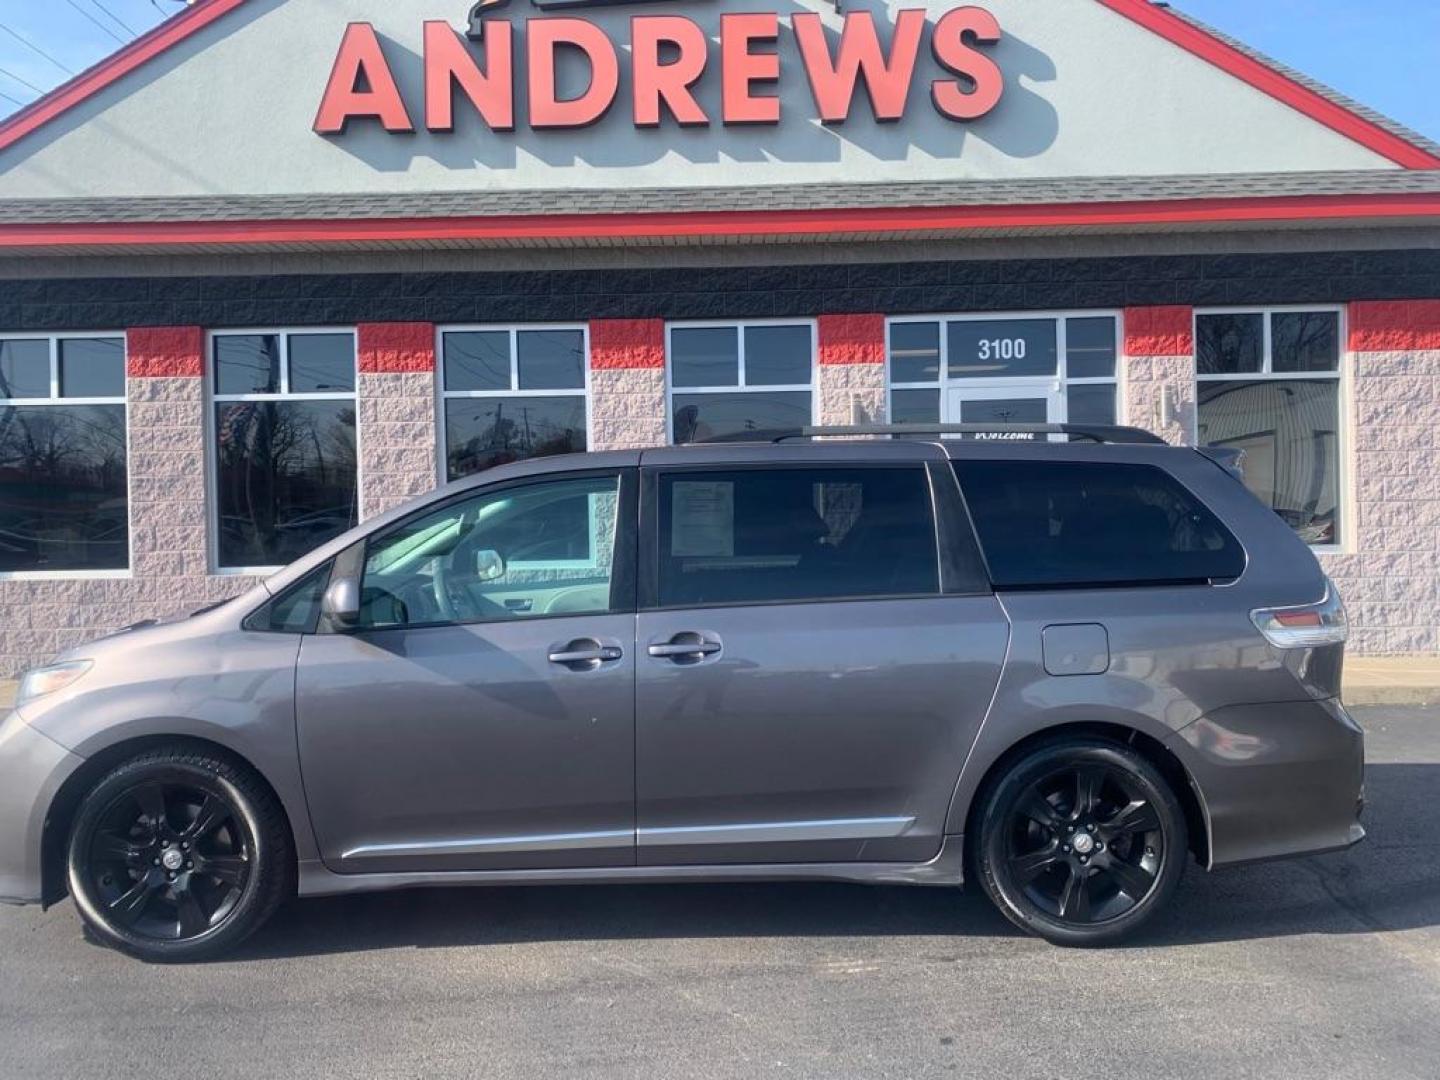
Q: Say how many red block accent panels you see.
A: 6